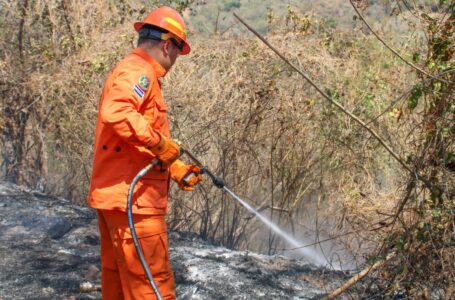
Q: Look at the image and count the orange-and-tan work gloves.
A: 2